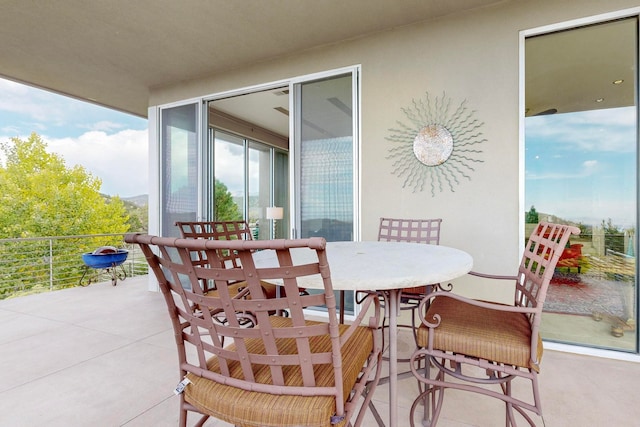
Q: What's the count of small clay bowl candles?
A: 0